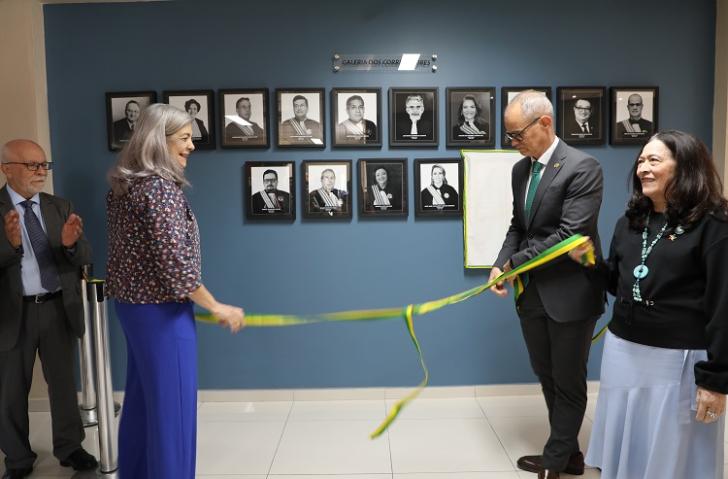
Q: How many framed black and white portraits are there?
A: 14